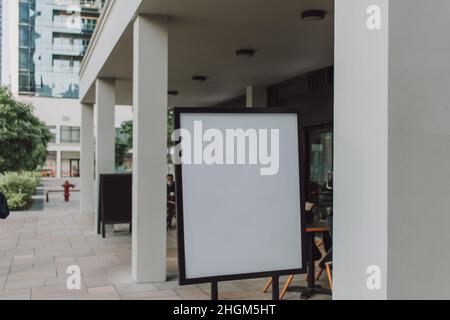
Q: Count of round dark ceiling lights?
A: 4